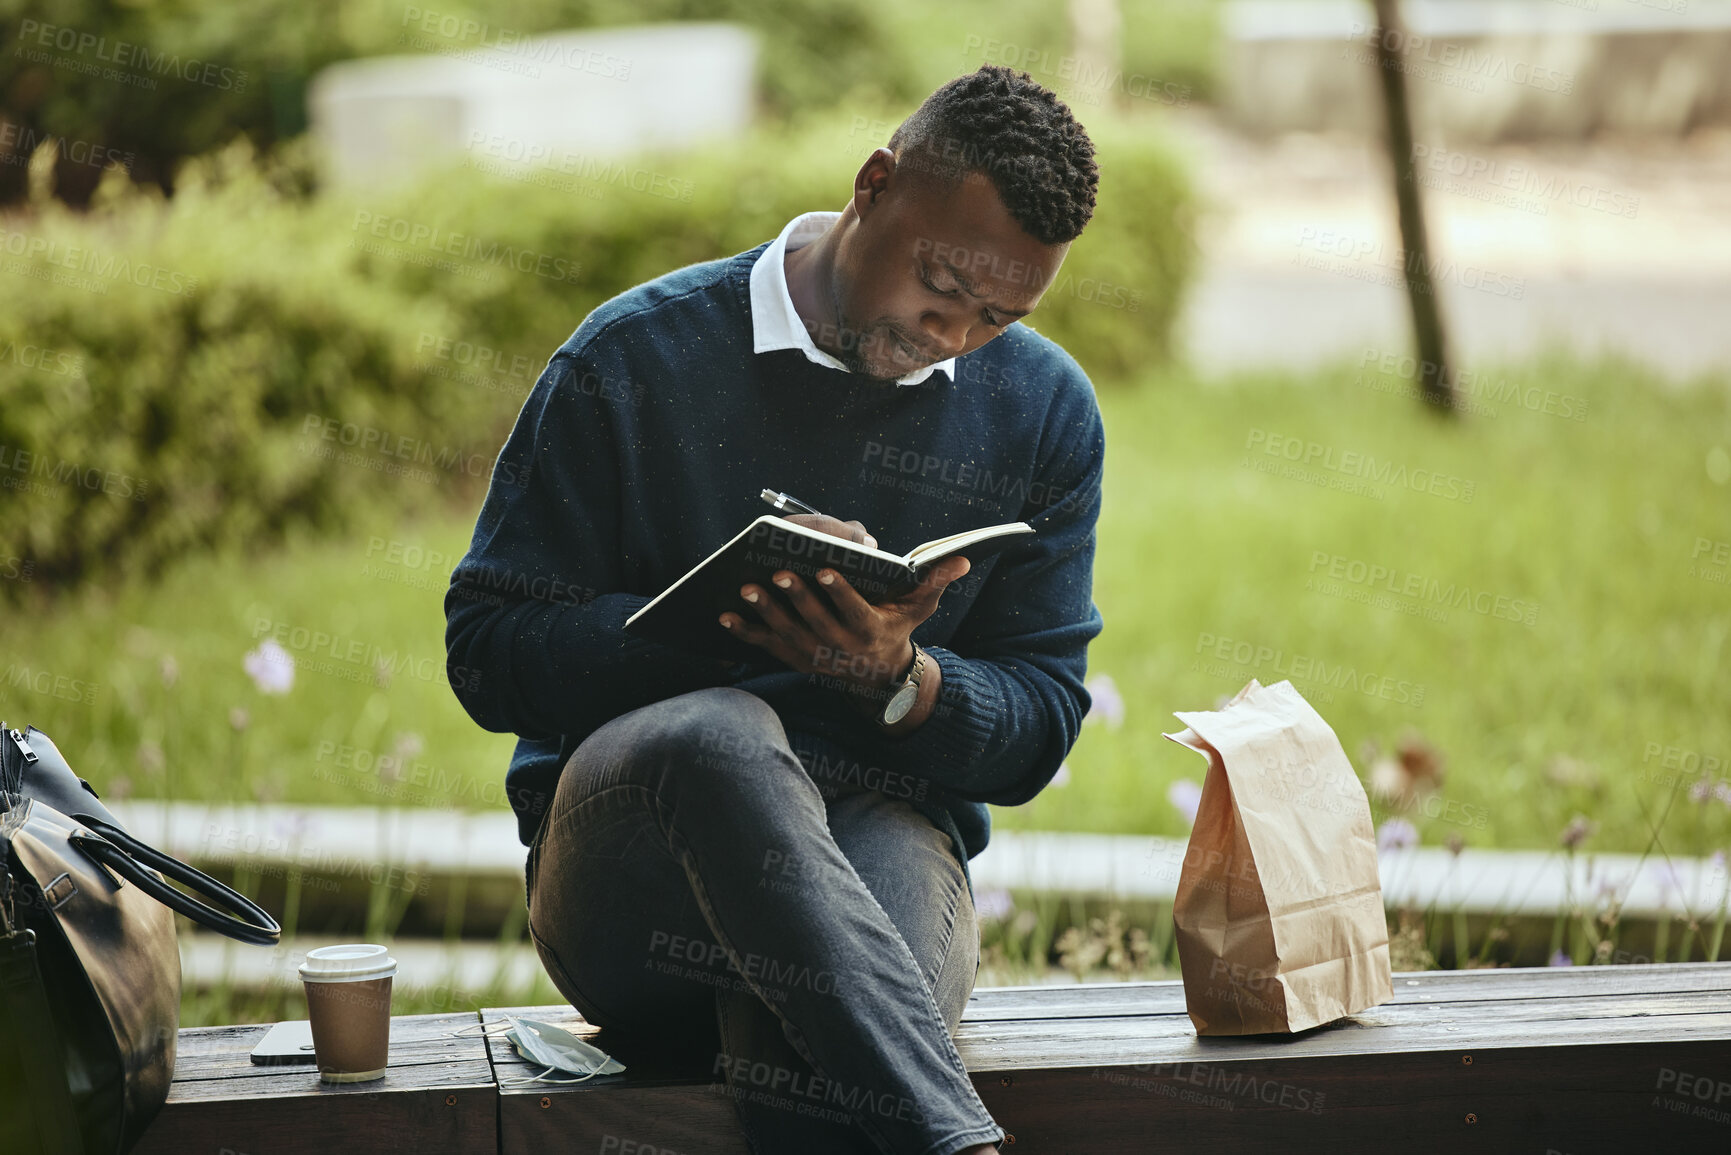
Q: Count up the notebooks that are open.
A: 1